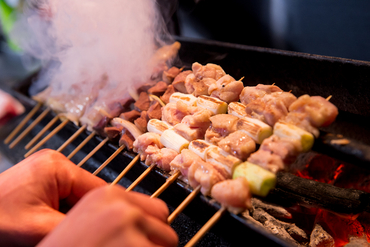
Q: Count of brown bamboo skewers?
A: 13